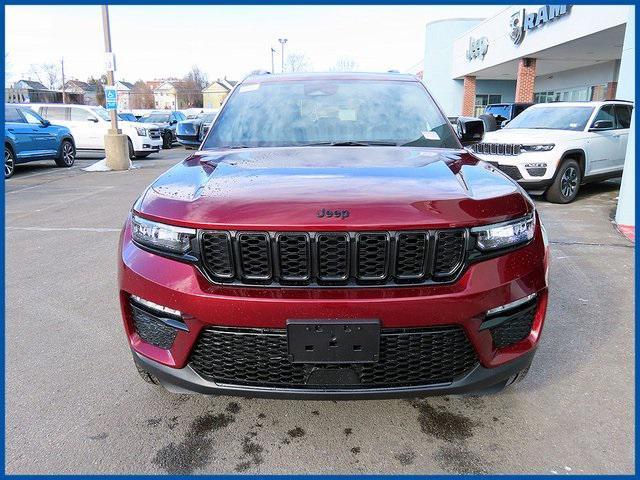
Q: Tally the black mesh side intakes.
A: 2